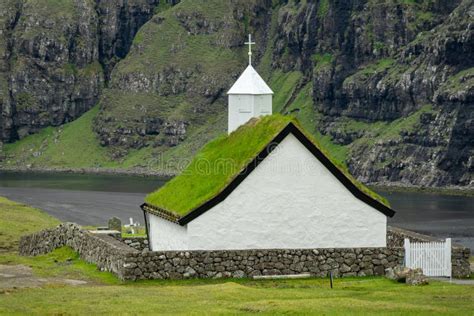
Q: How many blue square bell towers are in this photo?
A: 0